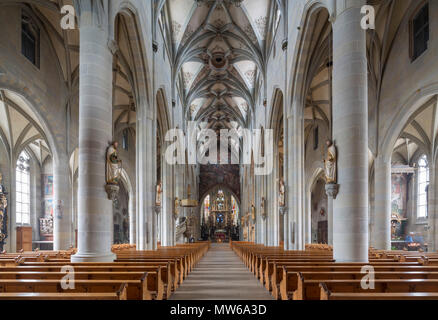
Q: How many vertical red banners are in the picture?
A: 0